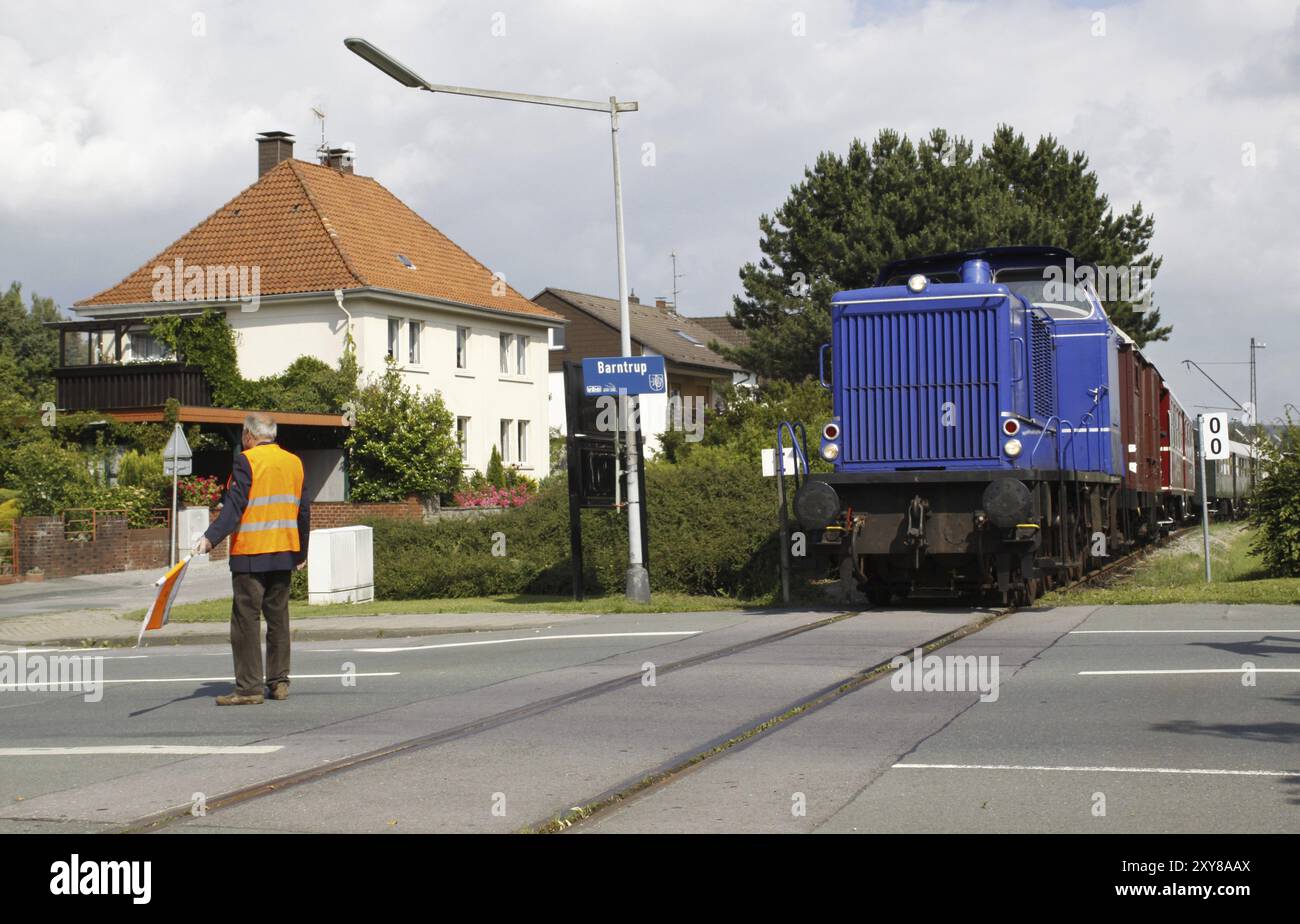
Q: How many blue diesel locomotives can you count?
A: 1